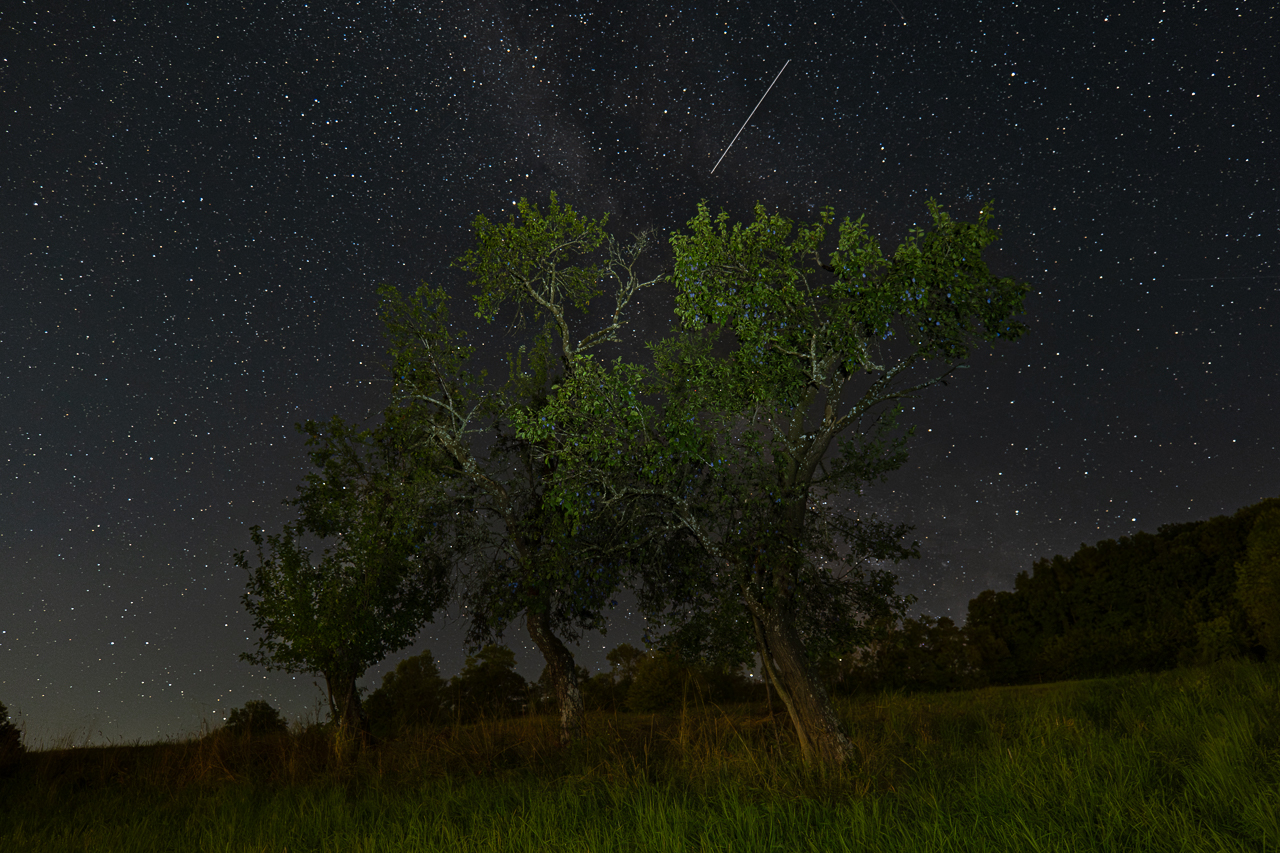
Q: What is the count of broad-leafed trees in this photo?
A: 3